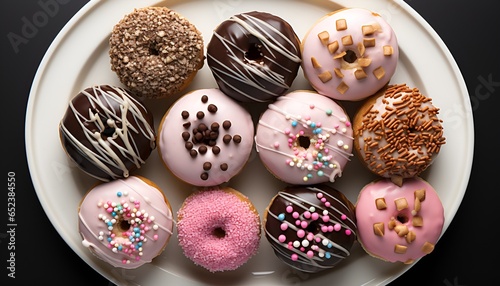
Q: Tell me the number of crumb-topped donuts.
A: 1